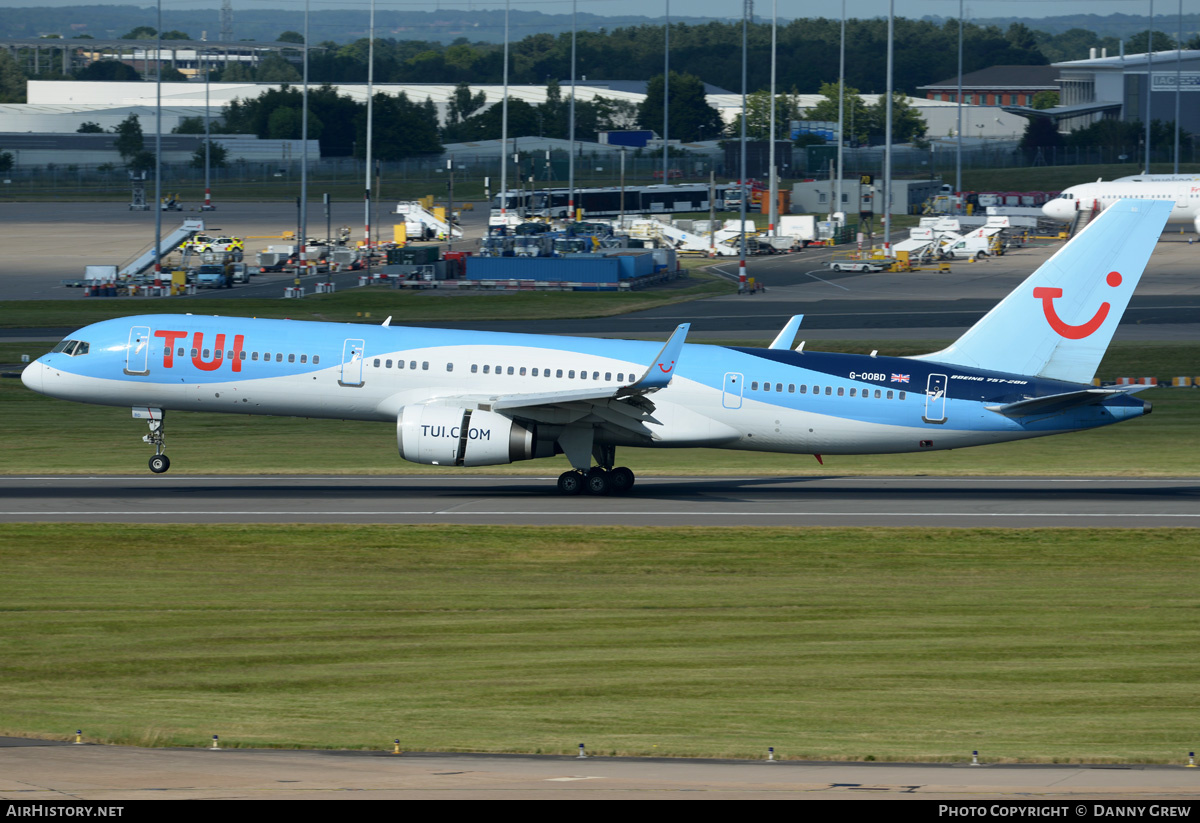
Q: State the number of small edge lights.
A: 7